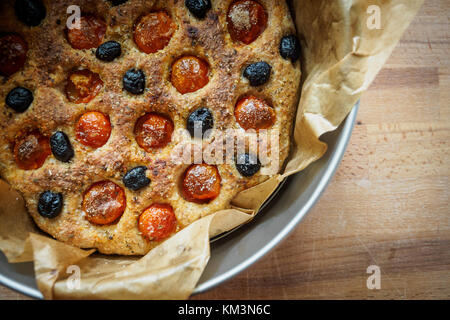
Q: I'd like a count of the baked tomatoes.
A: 13